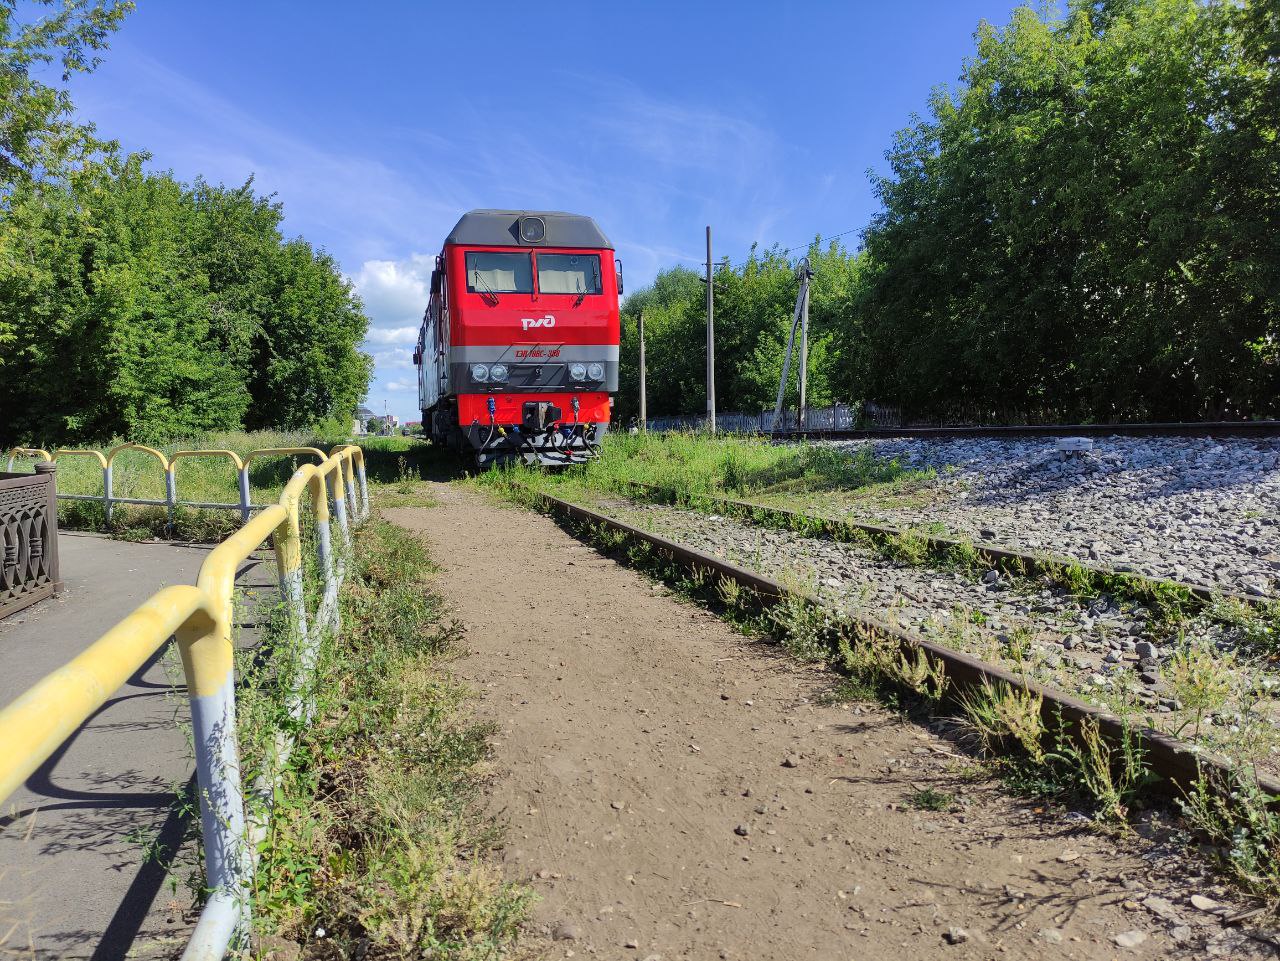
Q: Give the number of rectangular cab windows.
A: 2